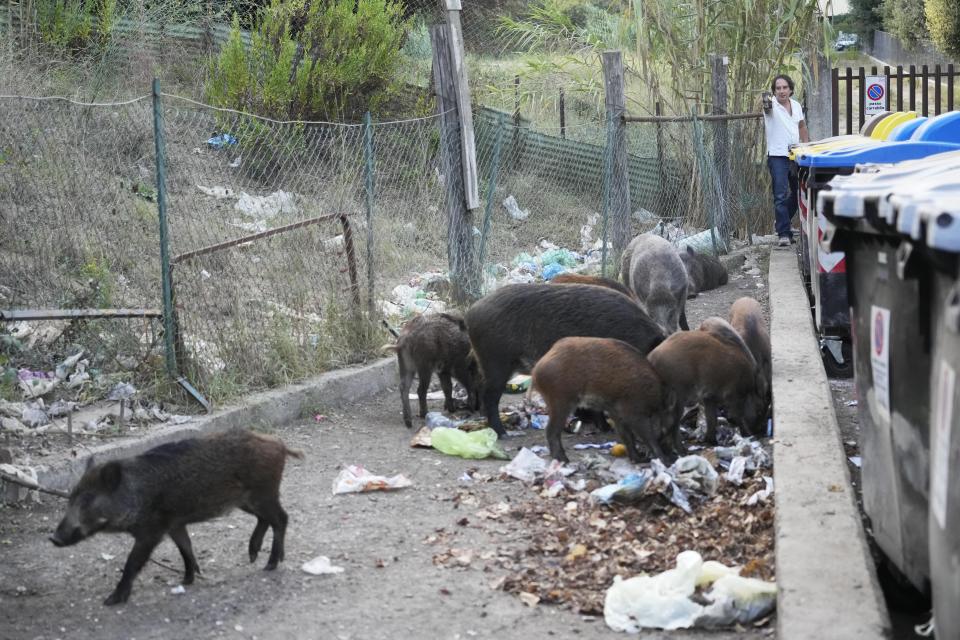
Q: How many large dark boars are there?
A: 1